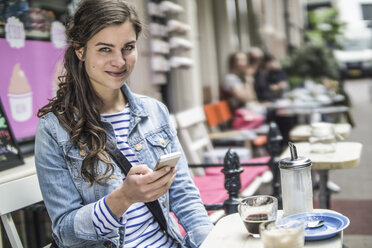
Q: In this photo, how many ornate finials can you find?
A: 2